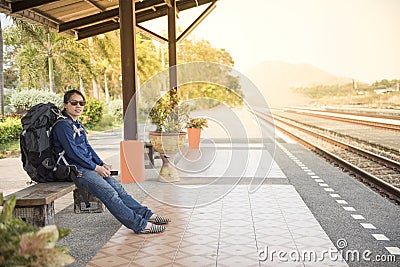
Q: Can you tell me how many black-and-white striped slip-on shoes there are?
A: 2